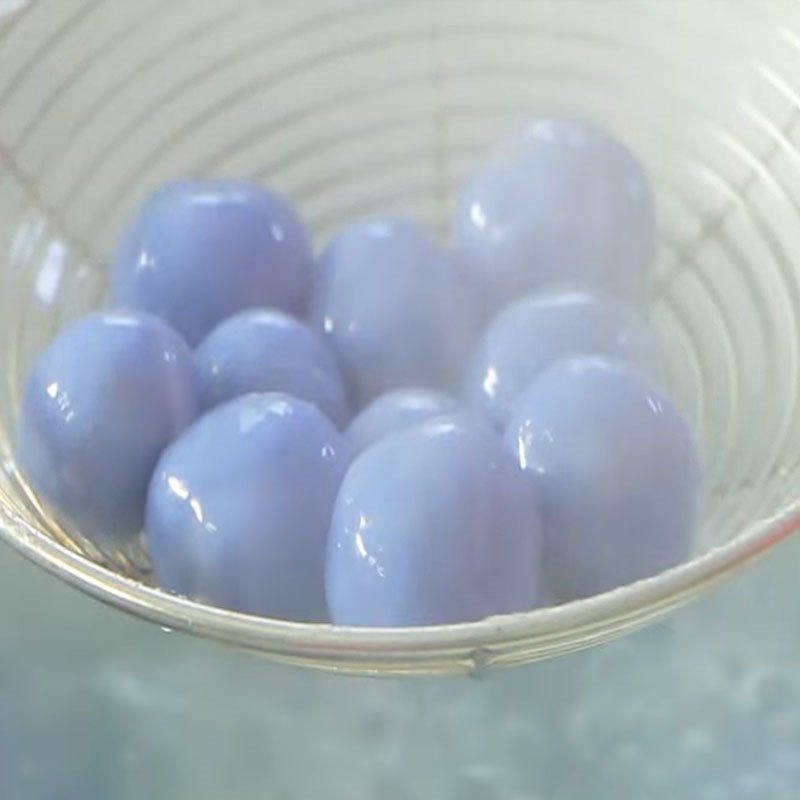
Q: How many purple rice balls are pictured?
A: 10